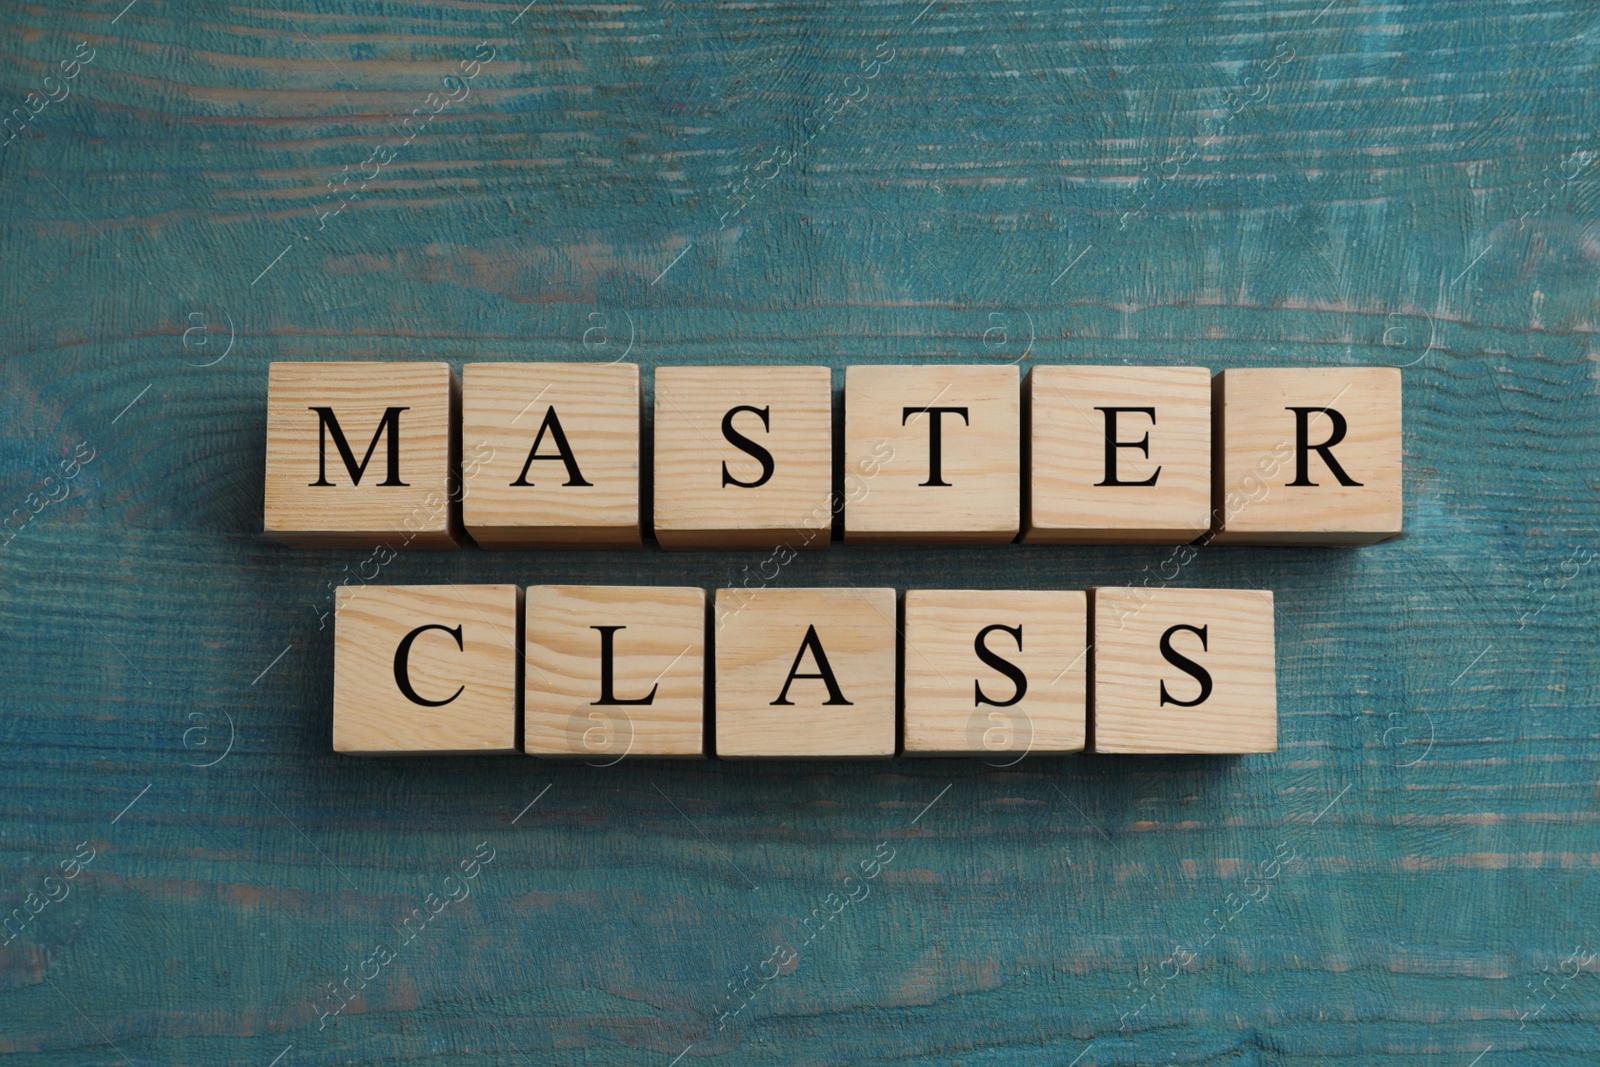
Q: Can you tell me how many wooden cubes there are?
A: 11